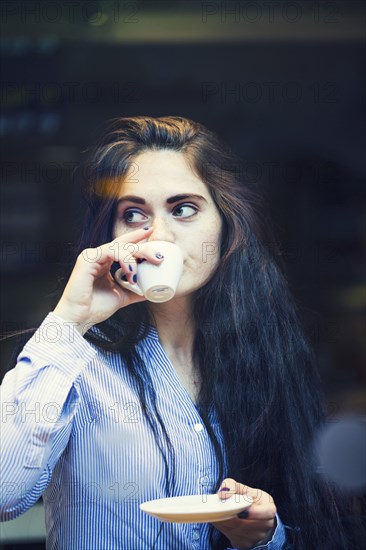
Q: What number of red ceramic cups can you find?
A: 0